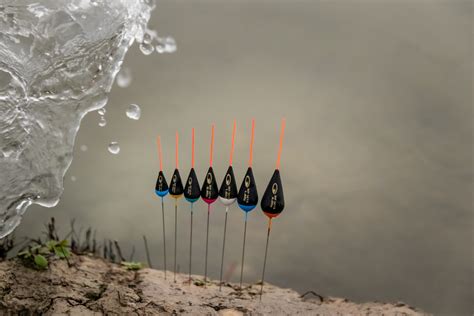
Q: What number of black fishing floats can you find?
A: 7